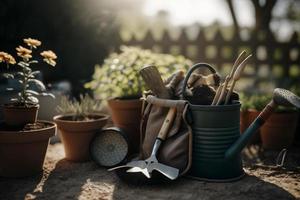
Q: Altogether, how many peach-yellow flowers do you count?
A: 4